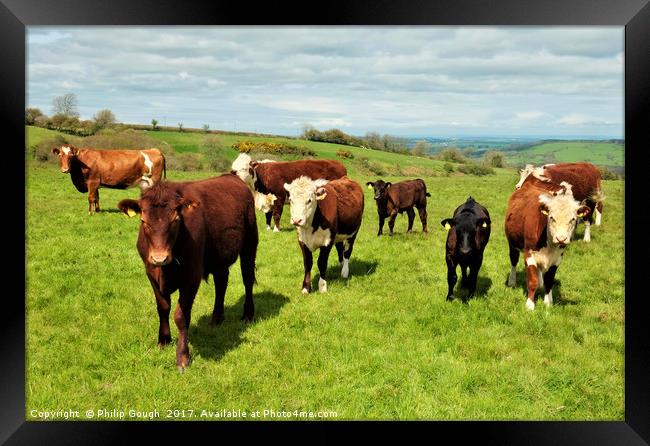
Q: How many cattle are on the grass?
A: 8